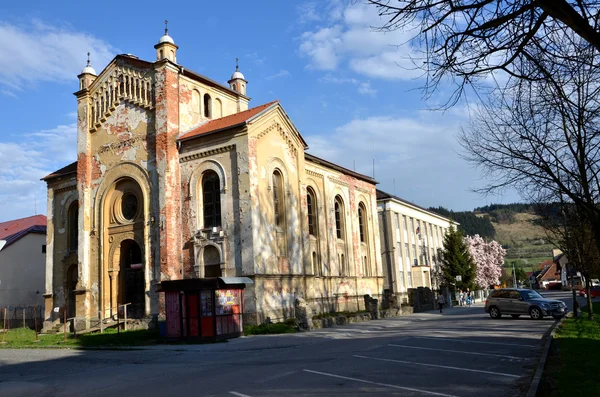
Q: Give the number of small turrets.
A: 3